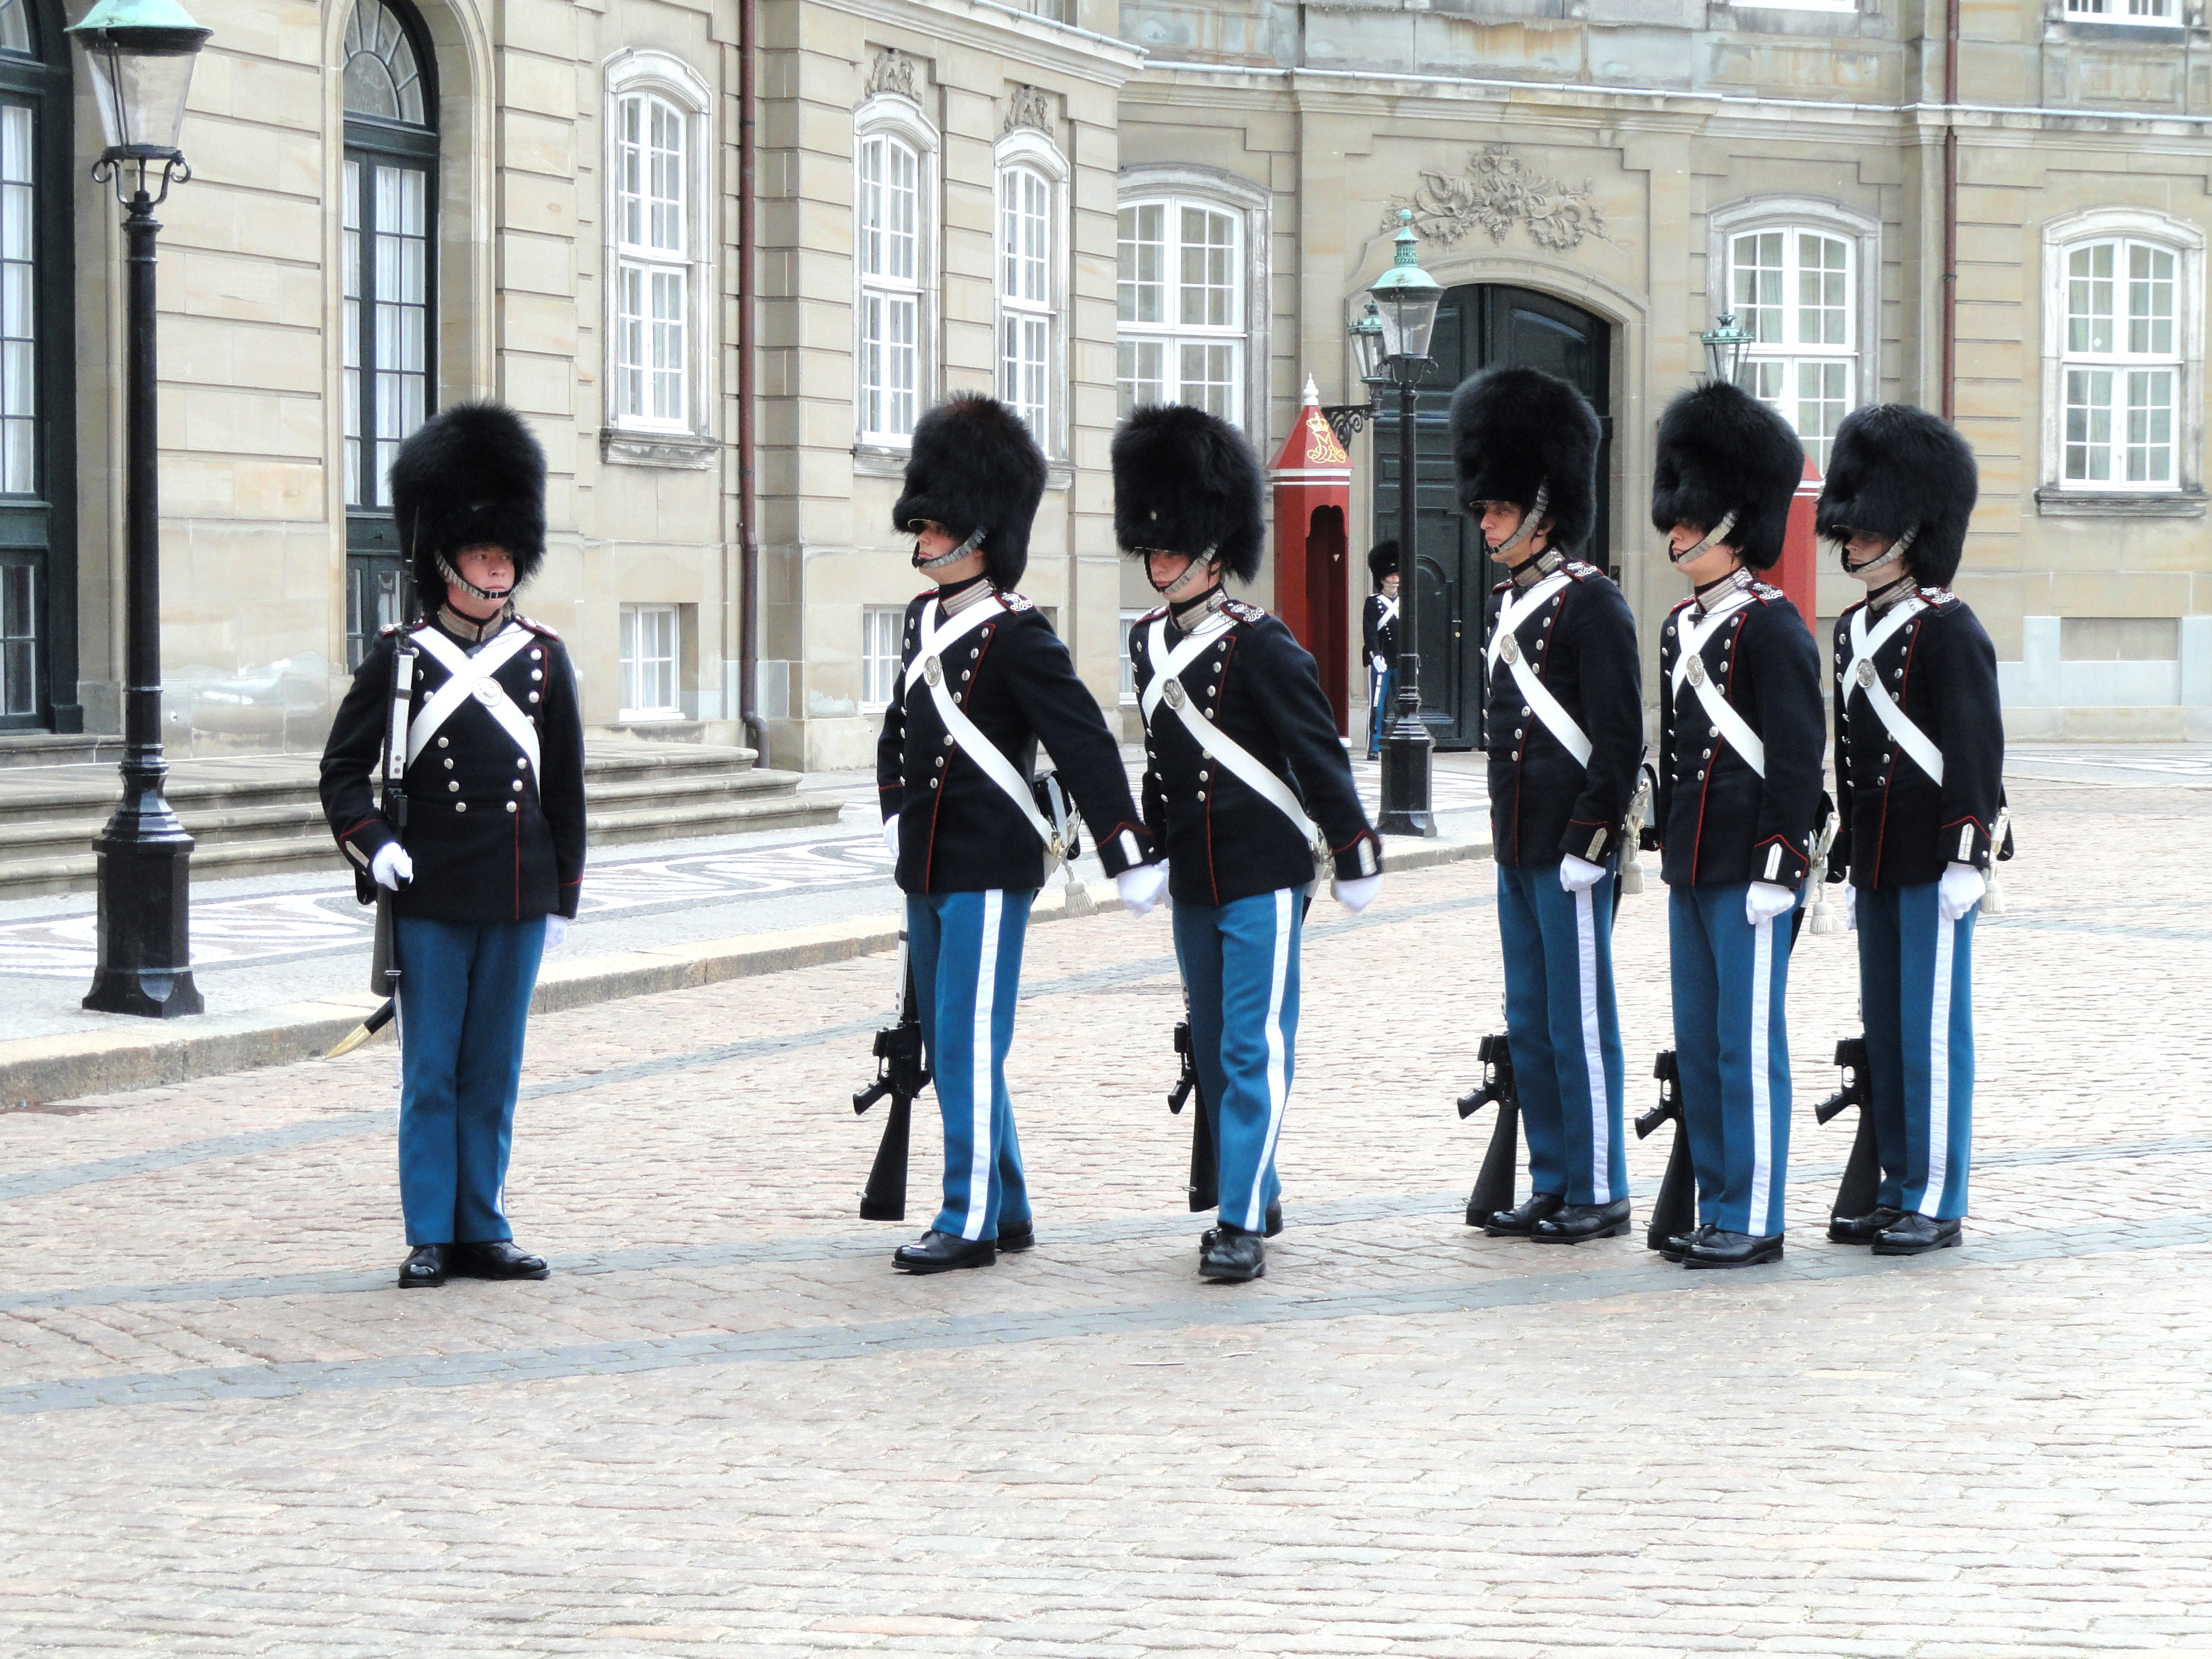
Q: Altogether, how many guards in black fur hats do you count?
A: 7